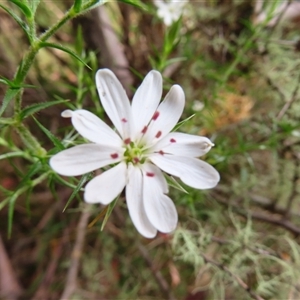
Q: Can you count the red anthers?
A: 10